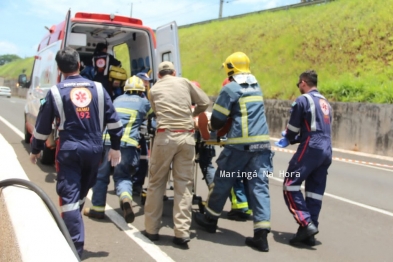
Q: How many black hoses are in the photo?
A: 1